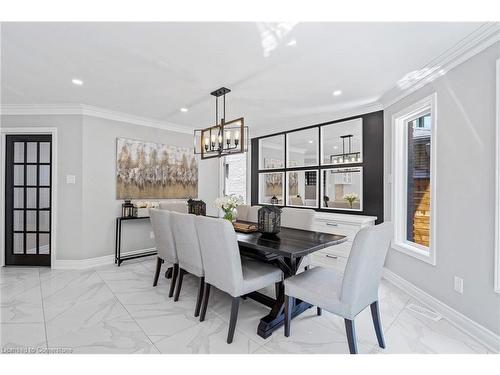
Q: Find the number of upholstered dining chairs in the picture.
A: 8